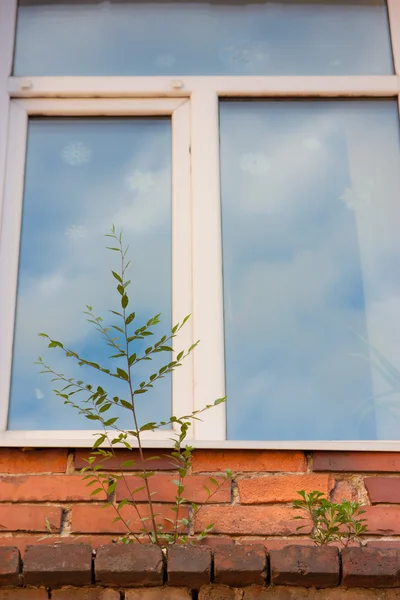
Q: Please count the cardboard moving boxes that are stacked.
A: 0